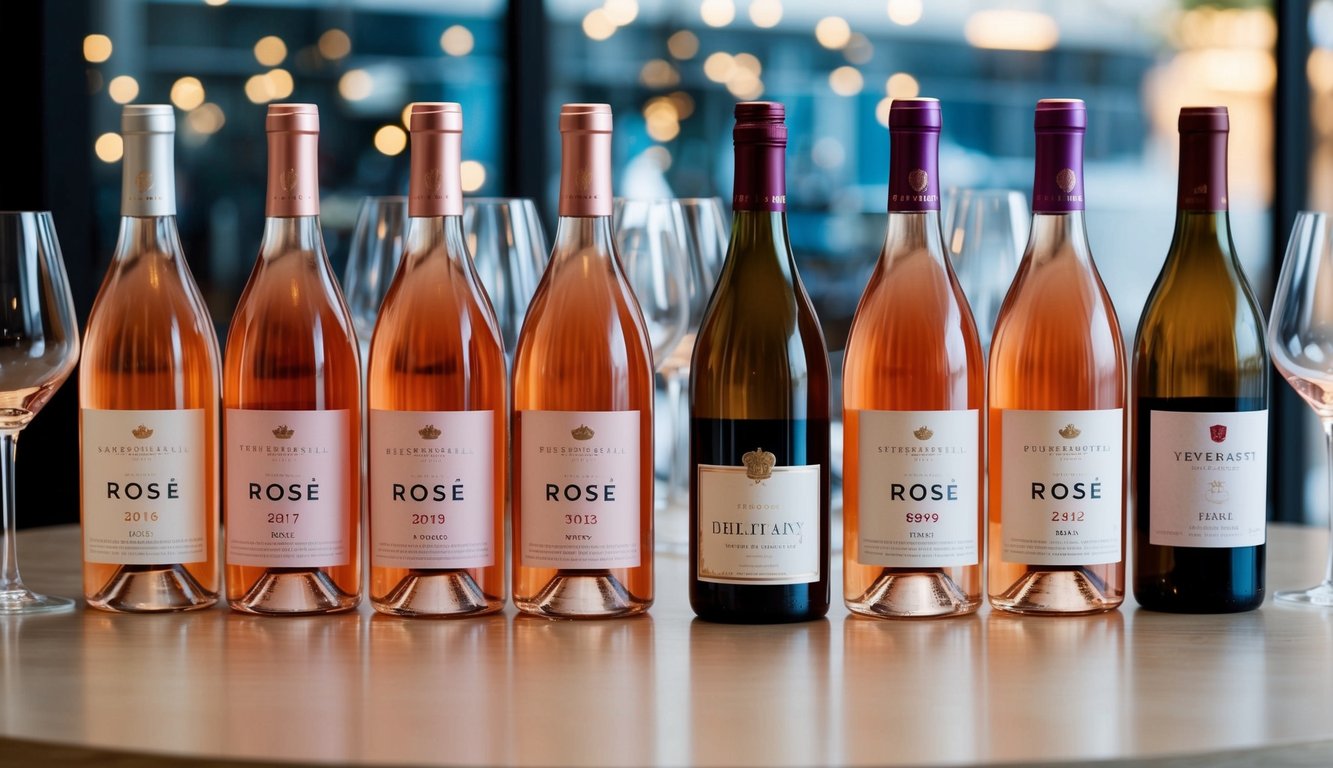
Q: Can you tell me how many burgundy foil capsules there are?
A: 2